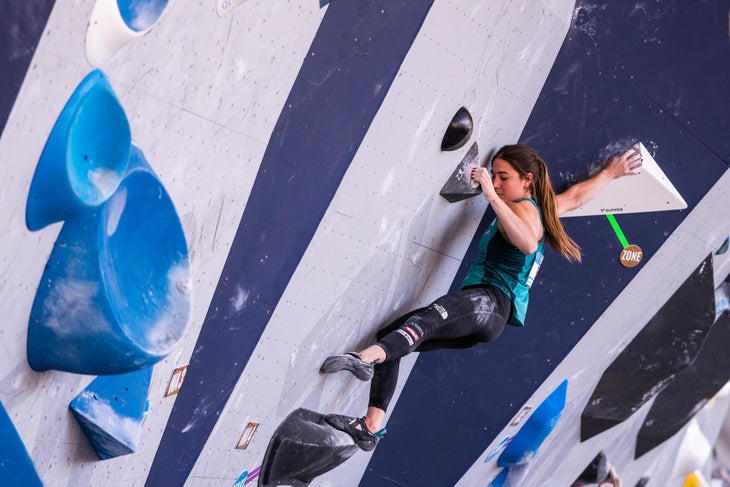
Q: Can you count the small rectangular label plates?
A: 3